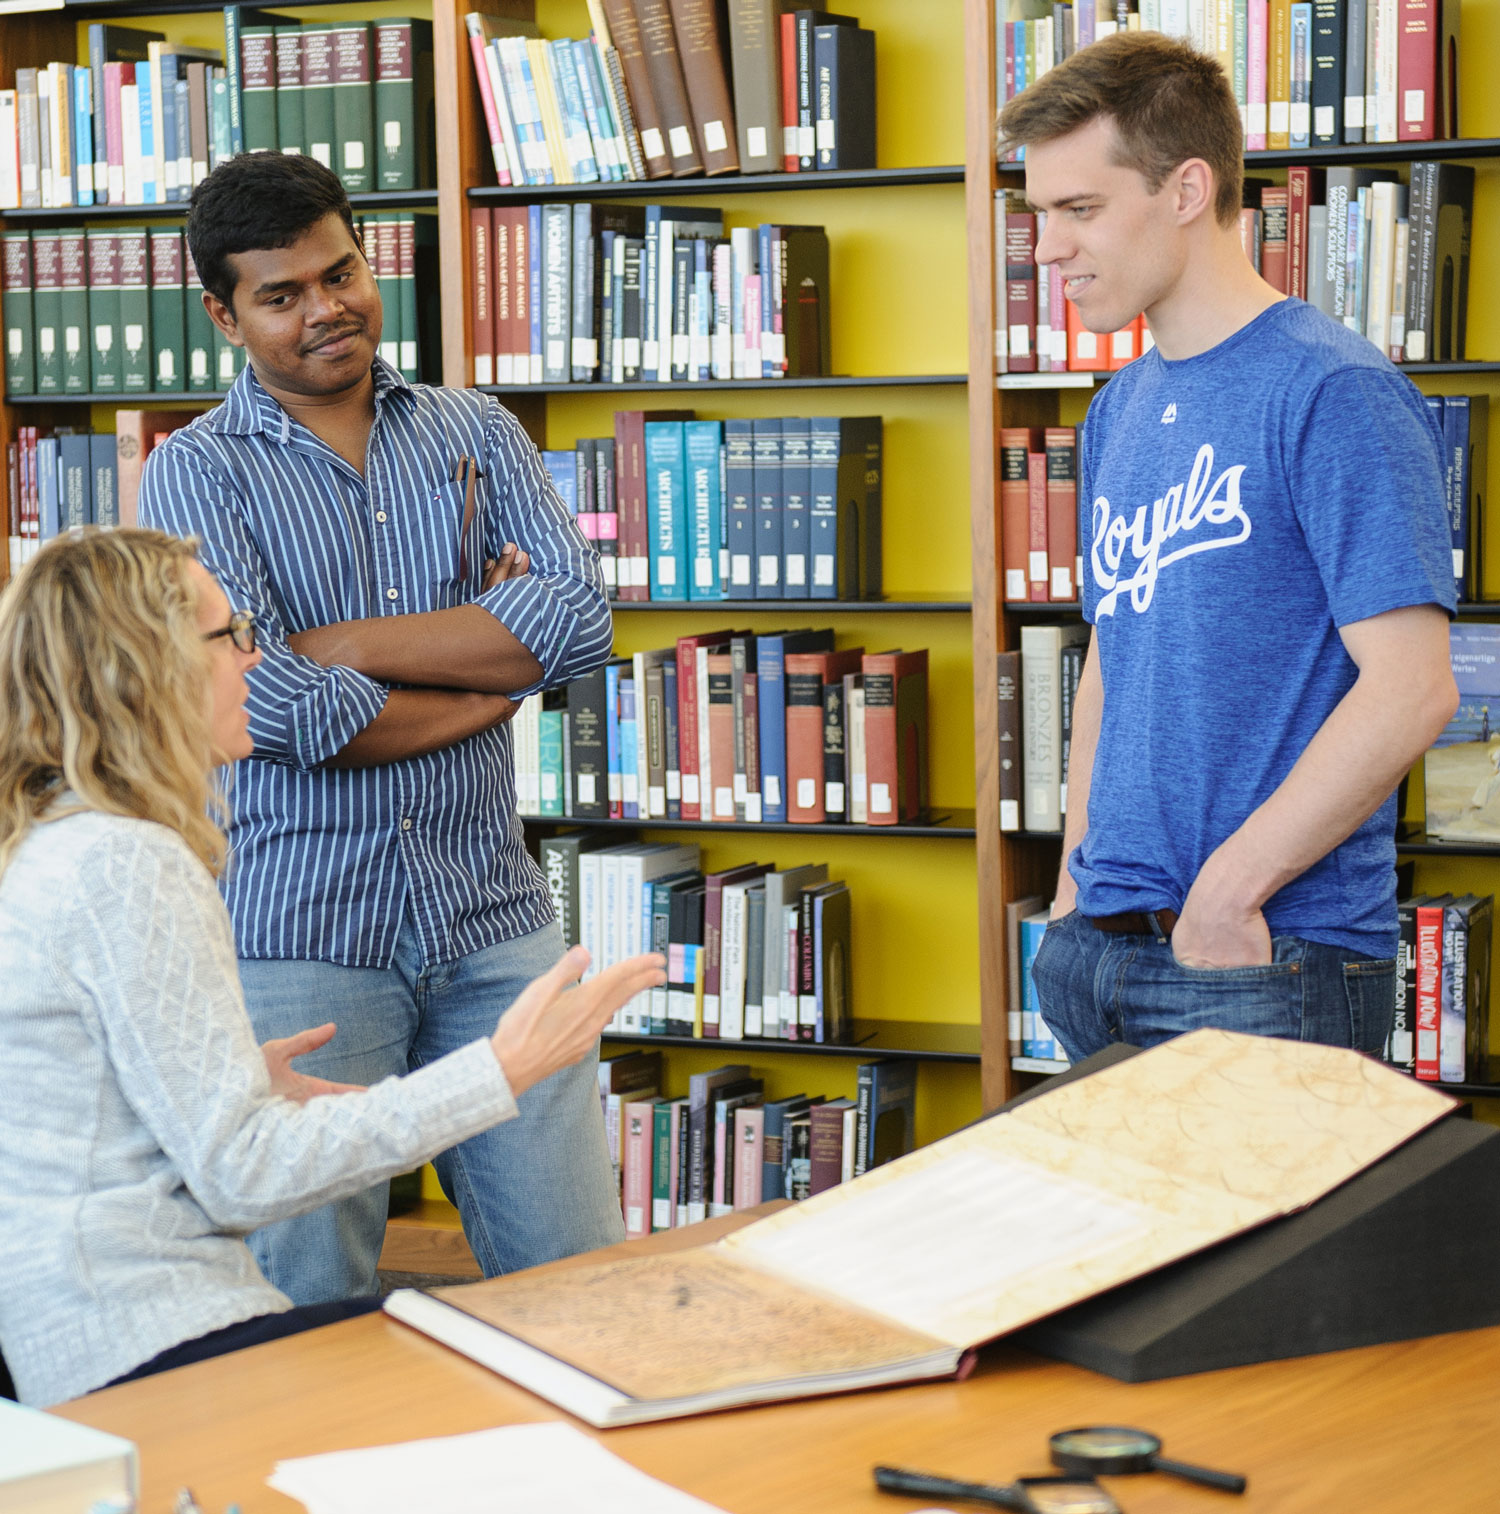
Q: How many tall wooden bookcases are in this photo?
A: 3